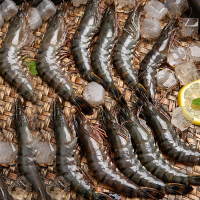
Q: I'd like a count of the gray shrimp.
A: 12